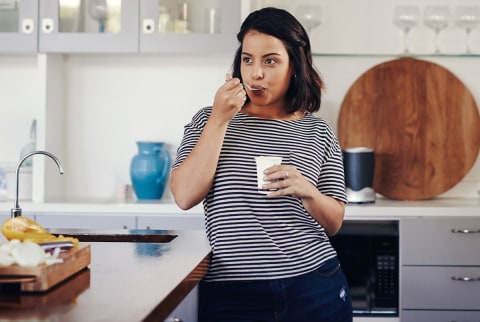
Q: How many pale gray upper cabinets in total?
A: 3